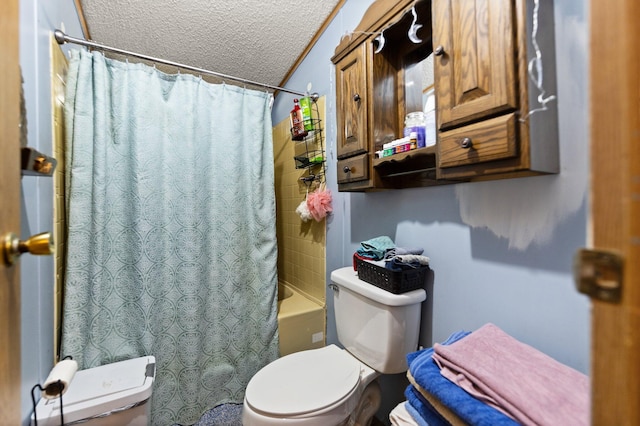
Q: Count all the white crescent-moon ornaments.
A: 2